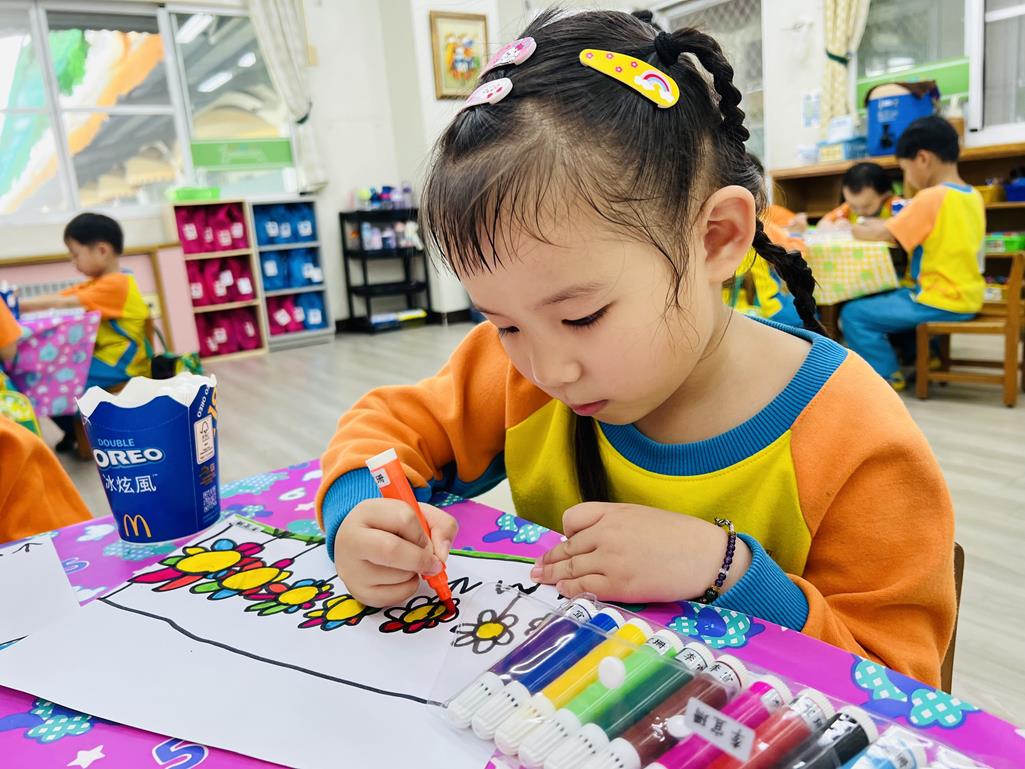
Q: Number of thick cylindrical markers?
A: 11